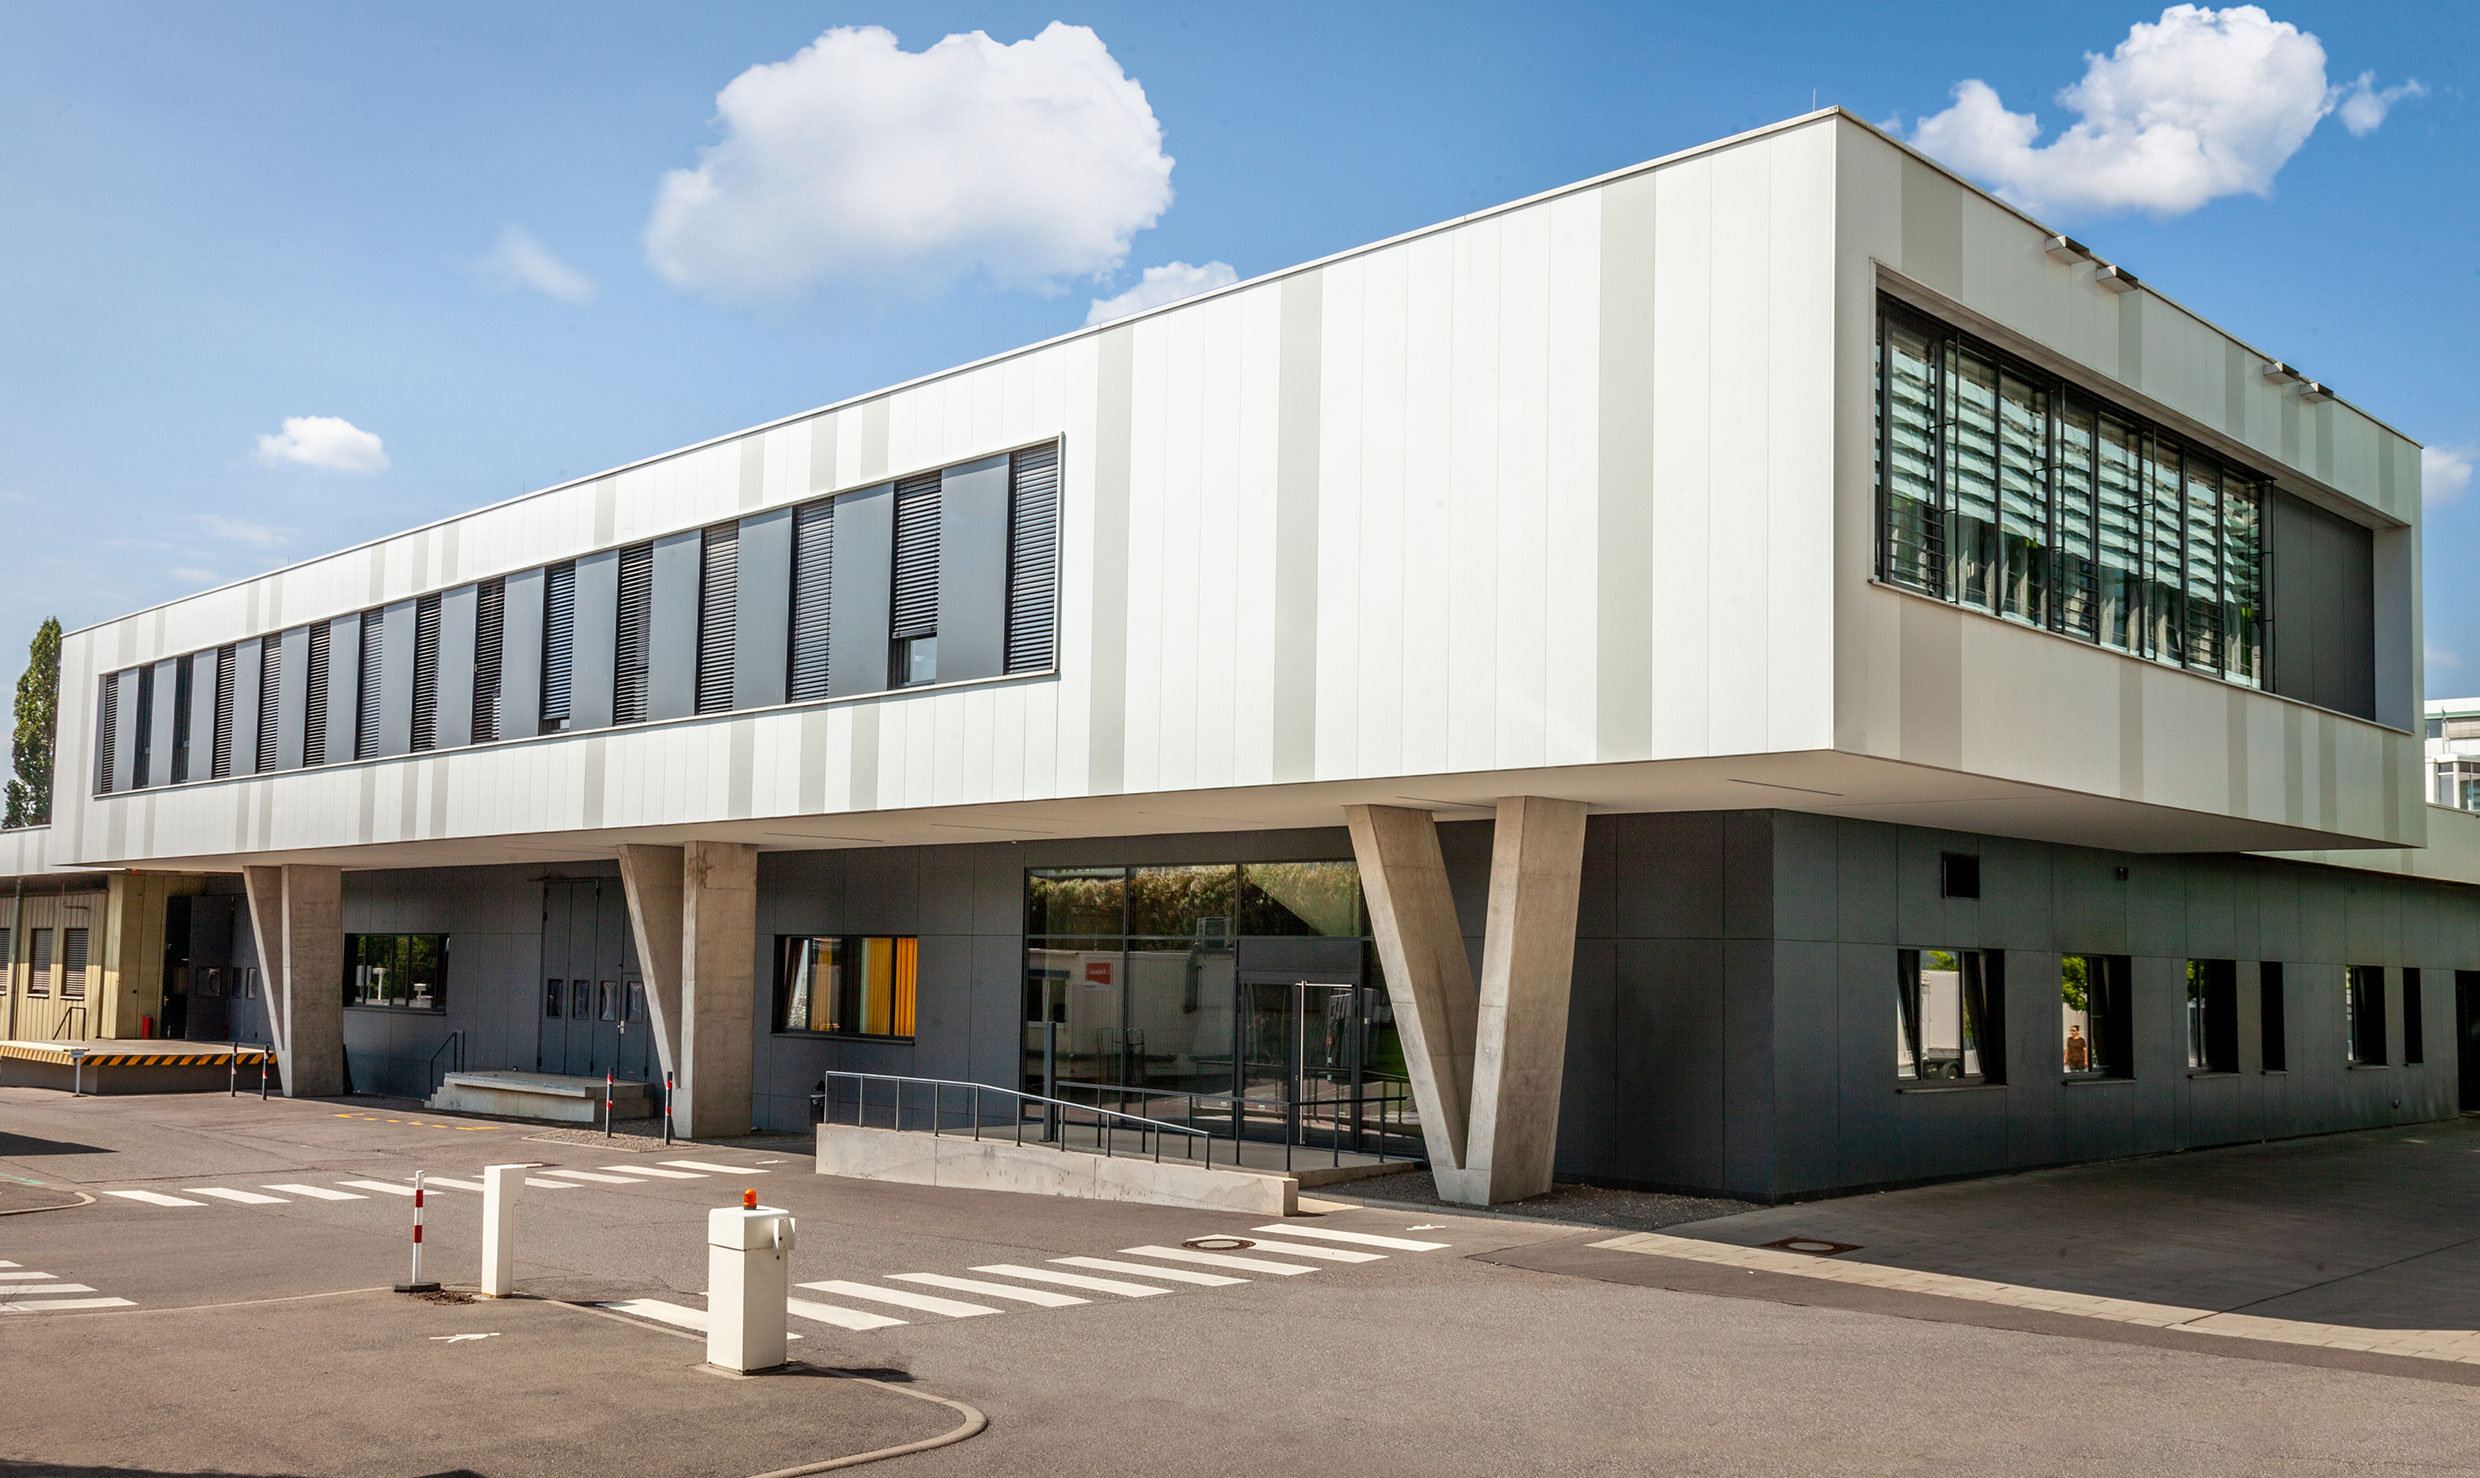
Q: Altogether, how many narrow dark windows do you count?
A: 15